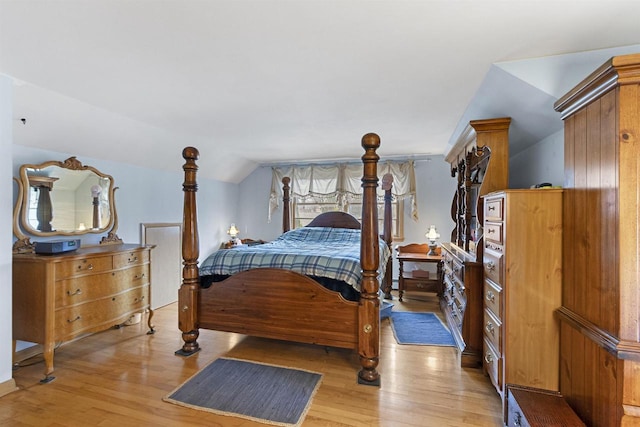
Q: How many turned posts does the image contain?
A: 4